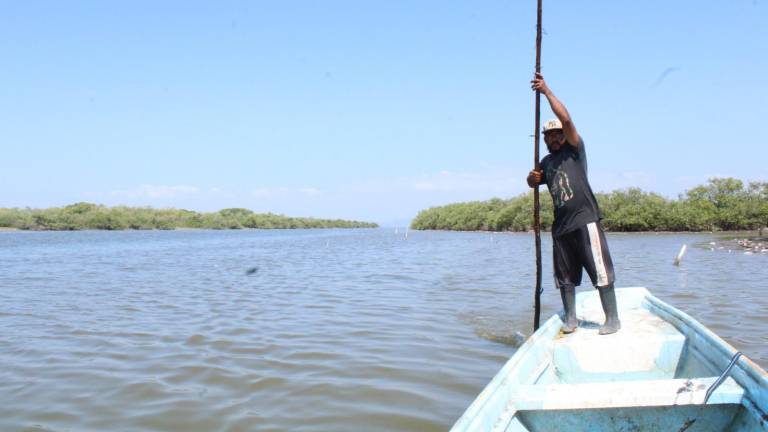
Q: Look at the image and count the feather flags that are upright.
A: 0